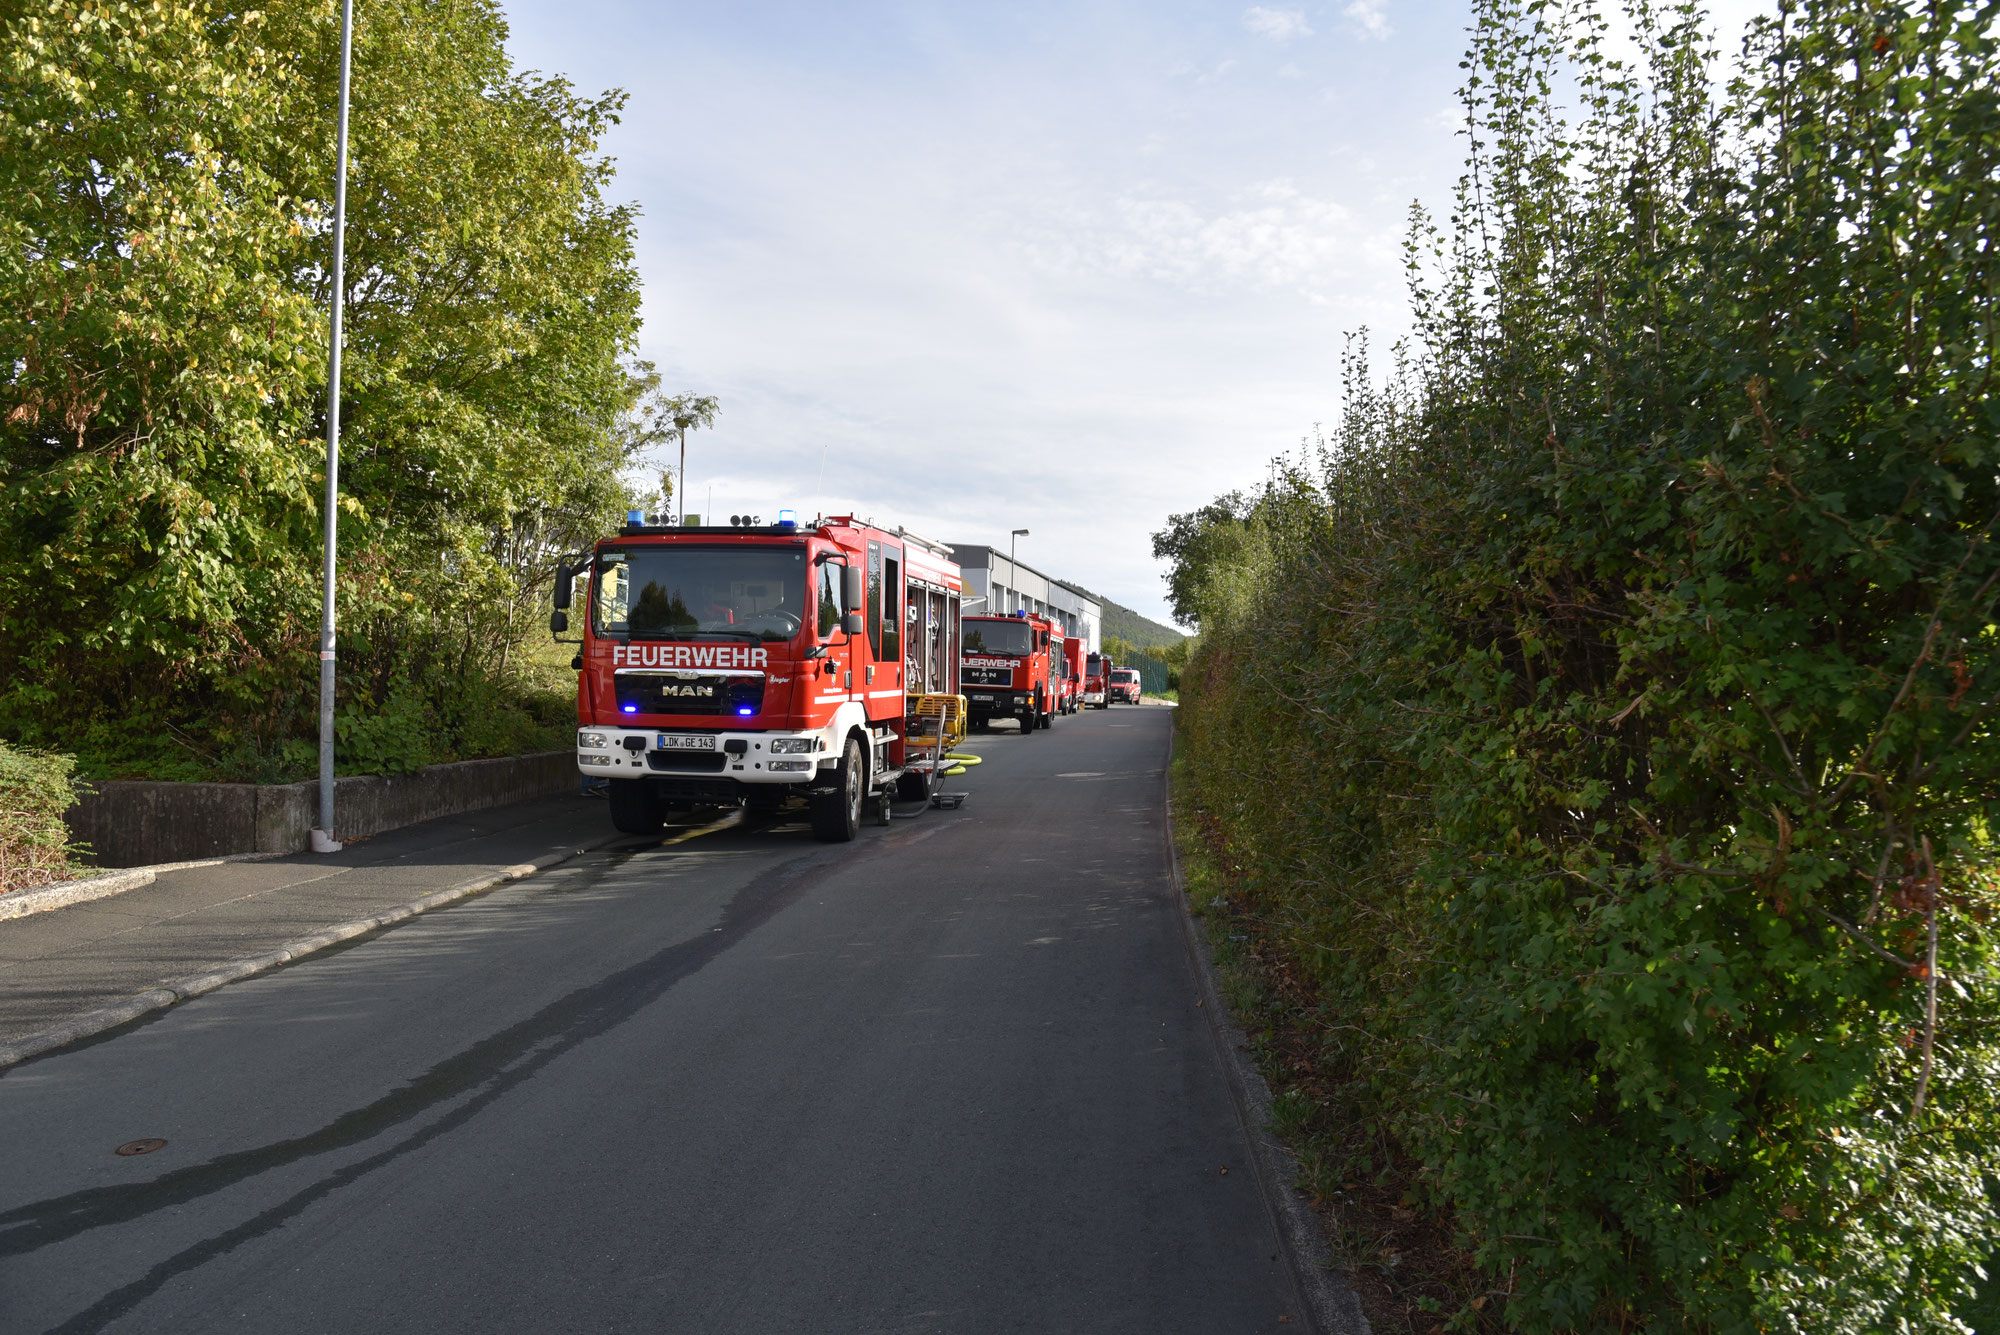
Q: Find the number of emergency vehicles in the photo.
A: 5